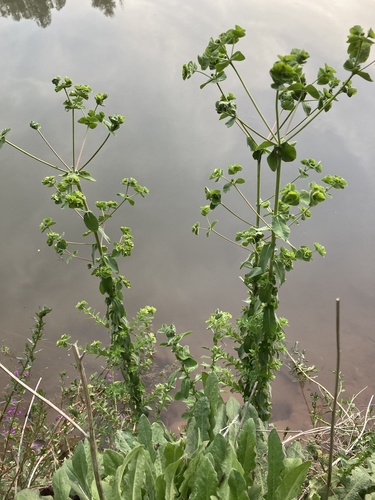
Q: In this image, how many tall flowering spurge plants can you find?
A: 2